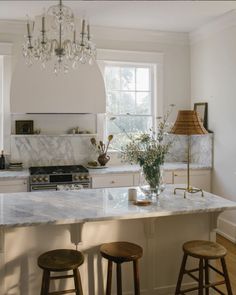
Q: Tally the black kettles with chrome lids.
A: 0